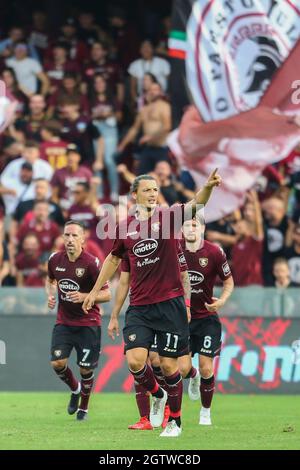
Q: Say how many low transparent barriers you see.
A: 1